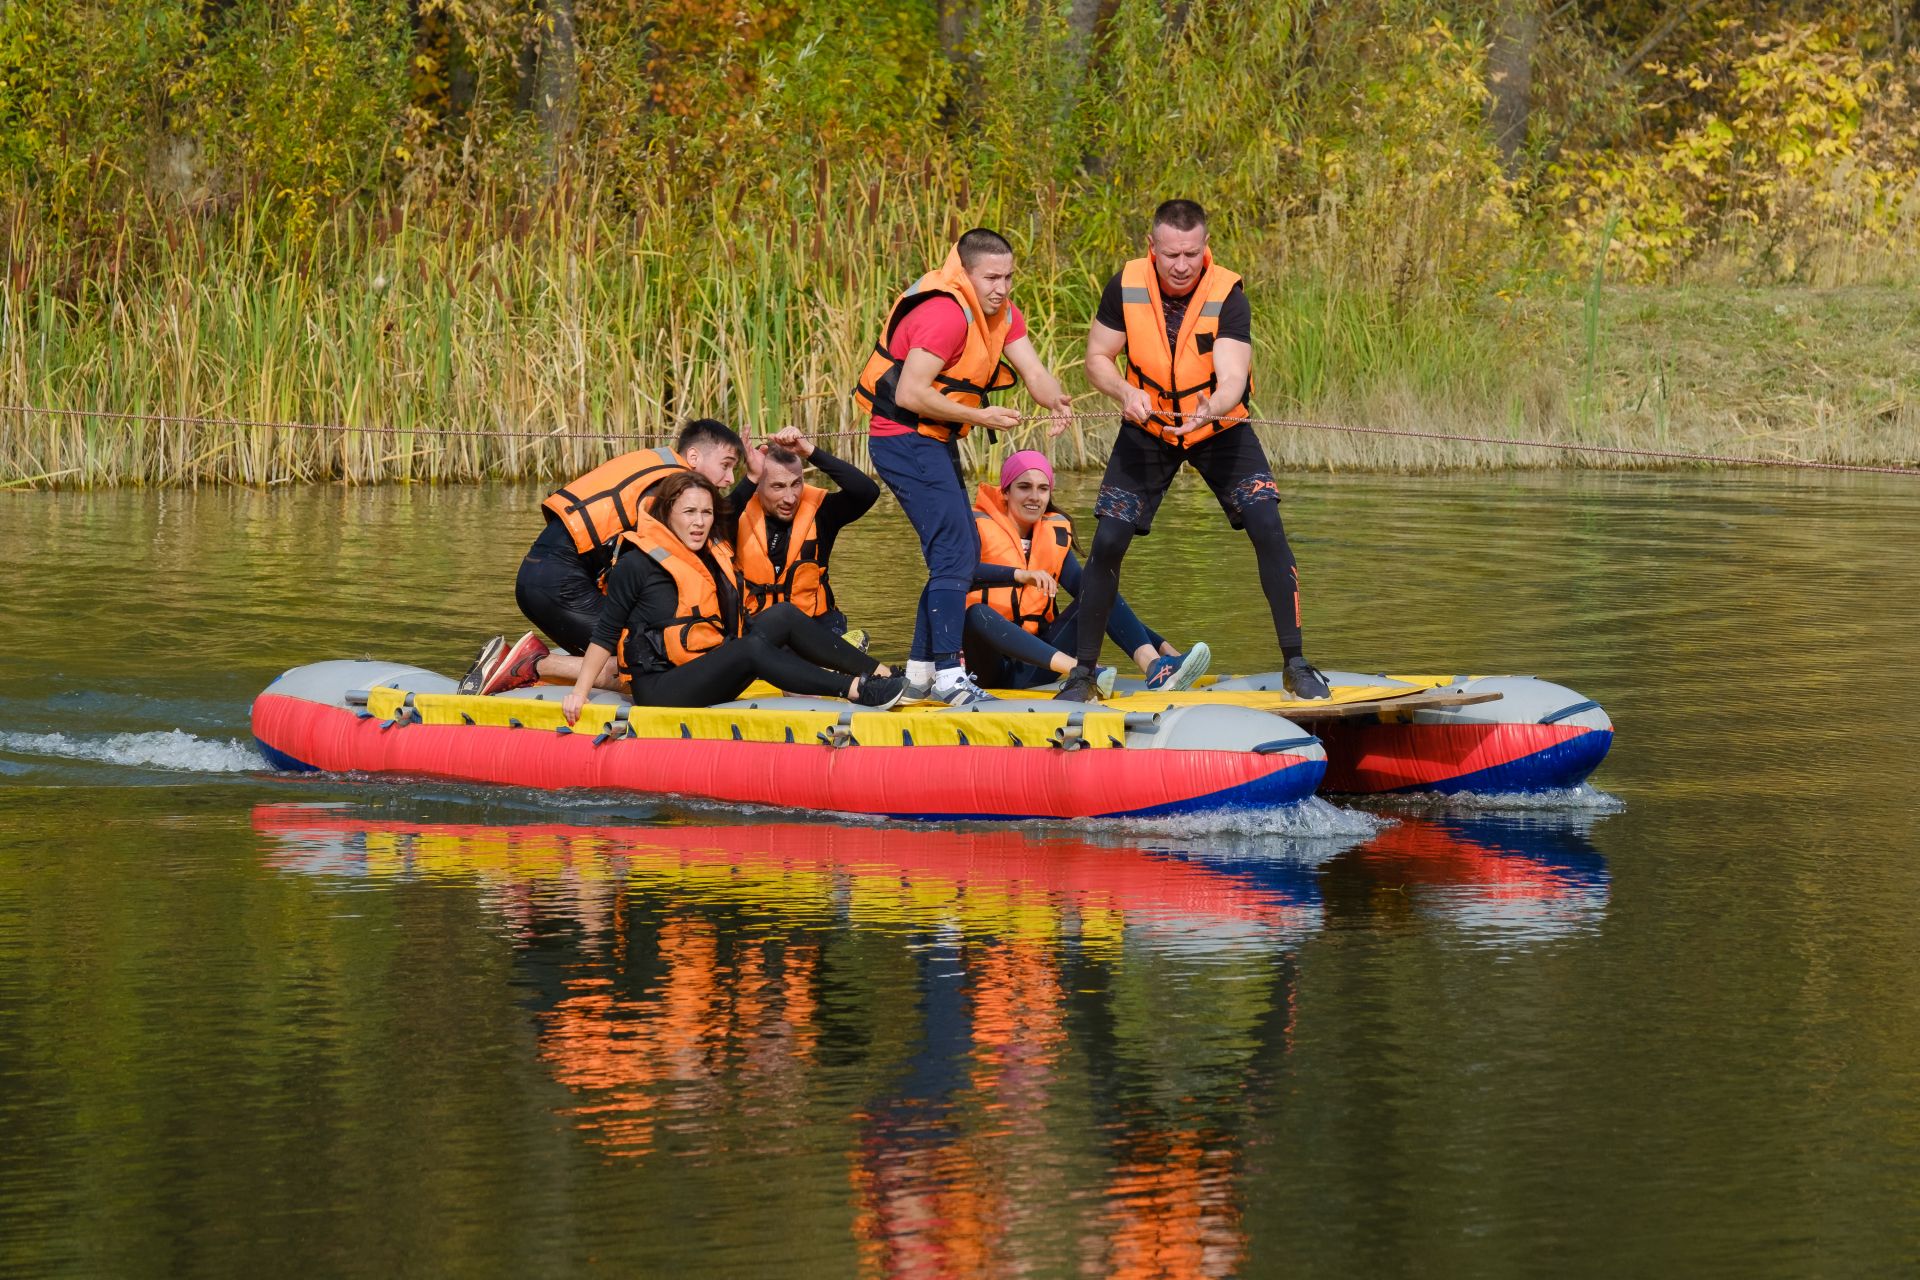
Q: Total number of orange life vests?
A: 6